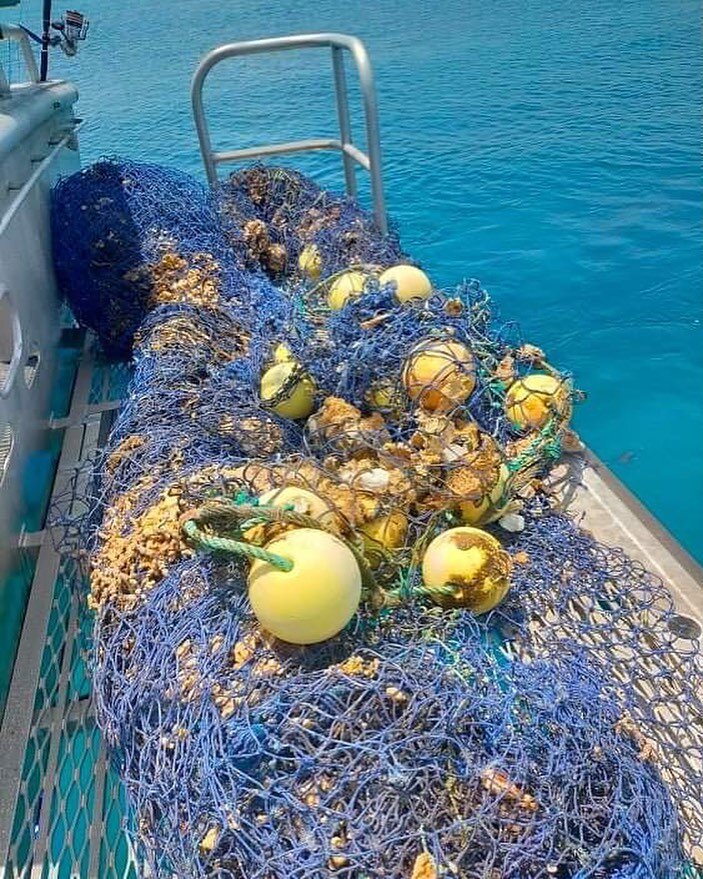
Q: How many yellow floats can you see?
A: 13